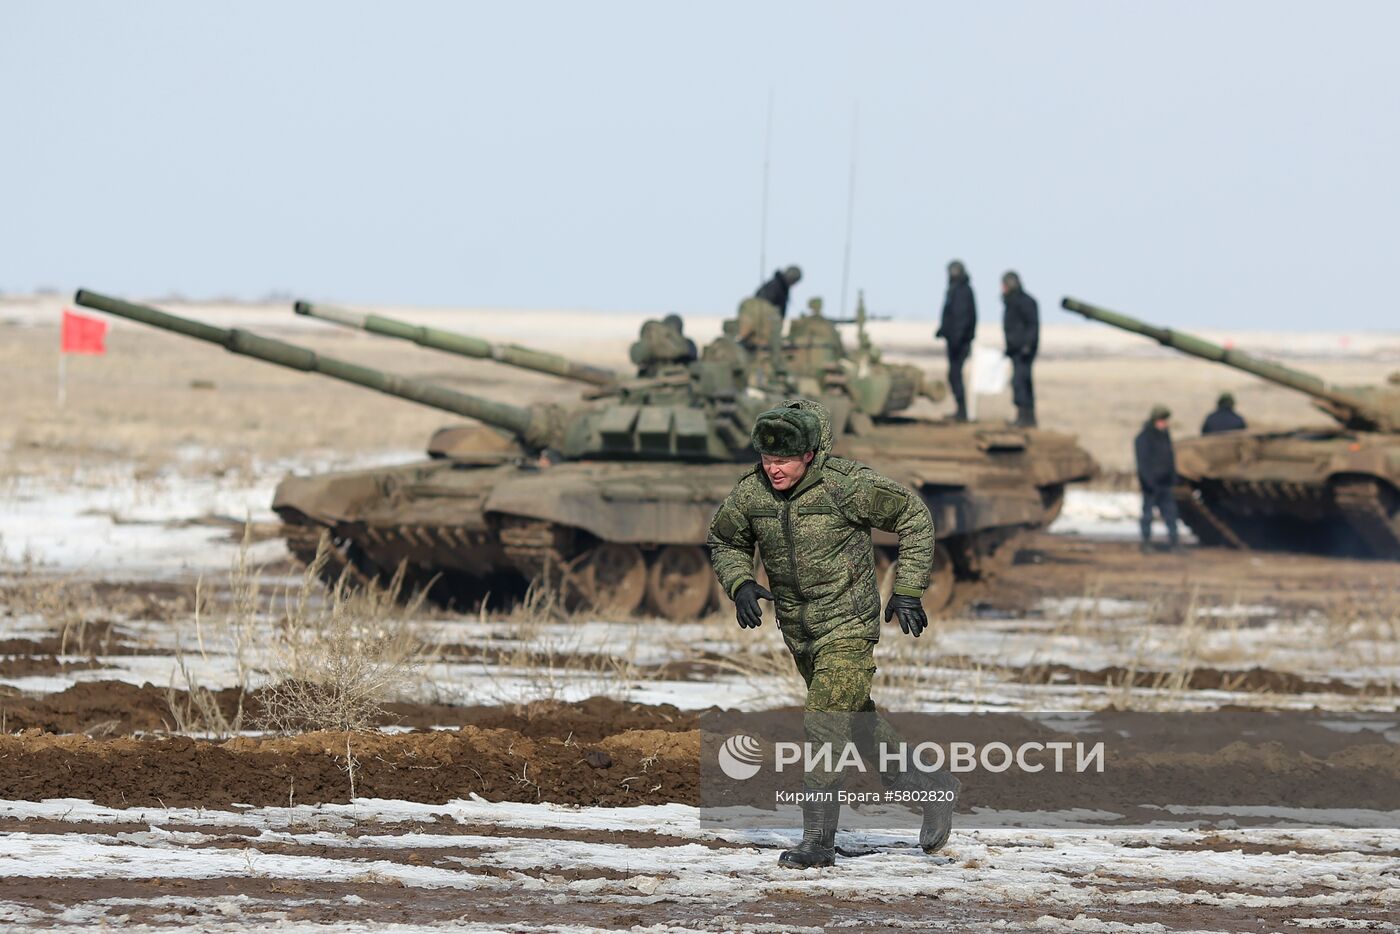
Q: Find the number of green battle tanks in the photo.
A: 3